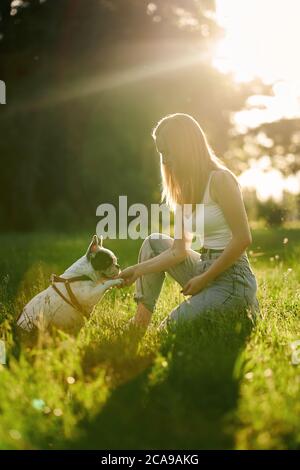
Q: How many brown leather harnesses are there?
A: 1